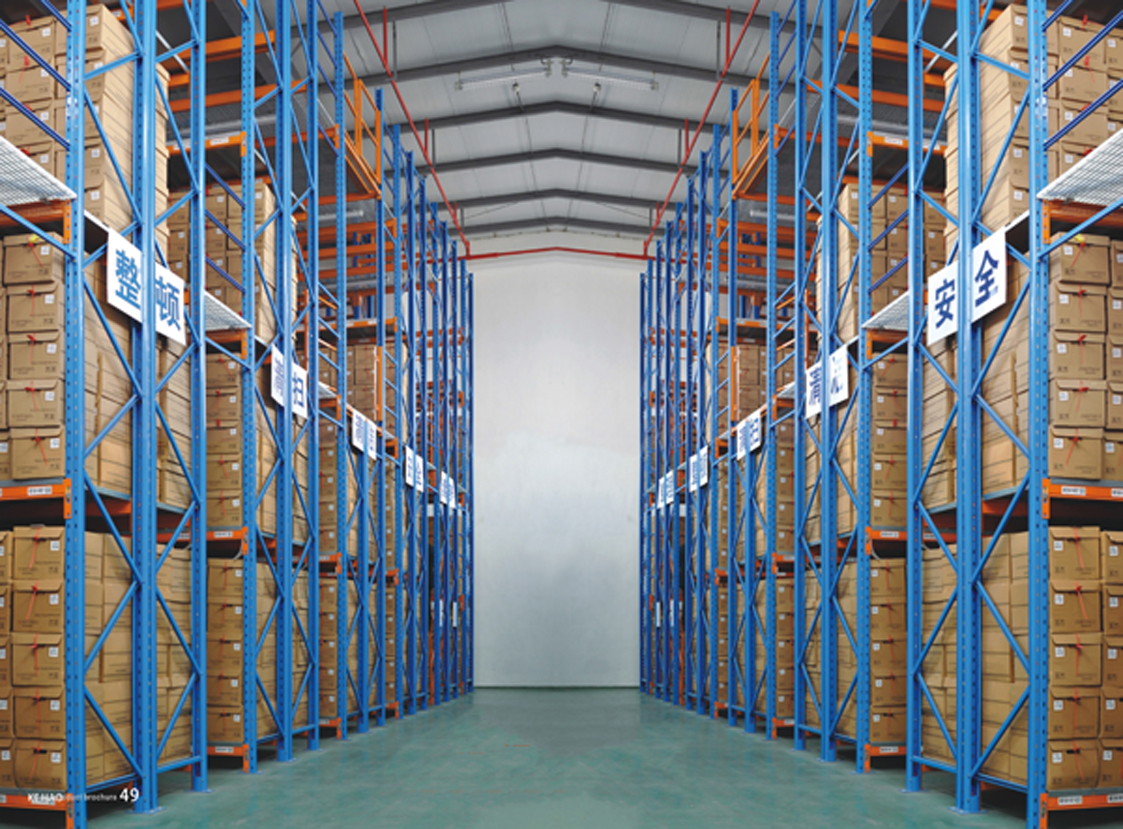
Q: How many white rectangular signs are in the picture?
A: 10